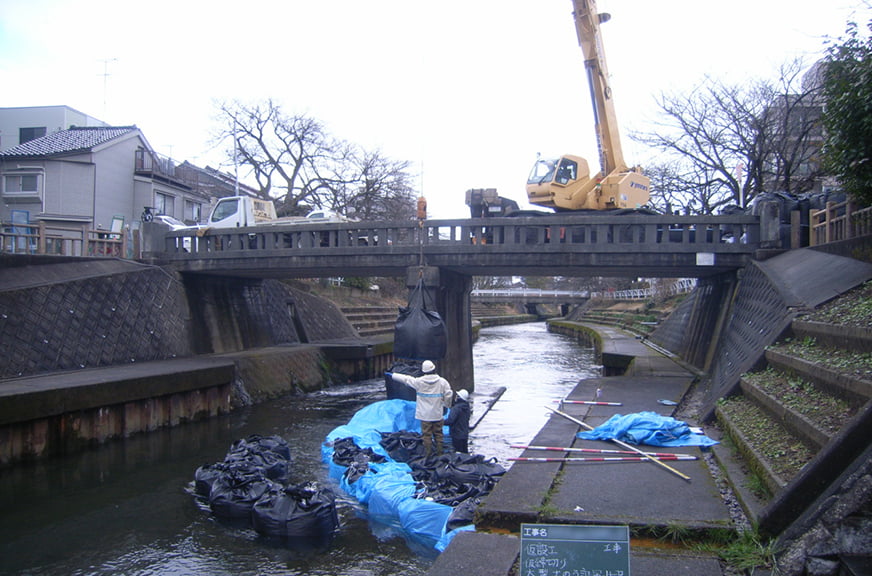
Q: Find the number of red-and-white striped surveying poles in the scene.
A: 3